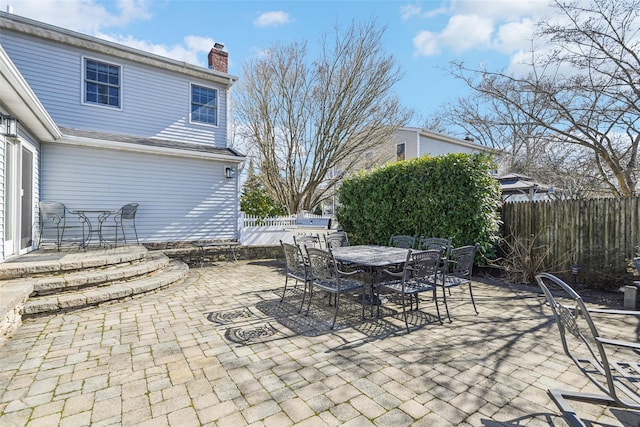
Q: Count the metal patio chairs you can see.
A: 11